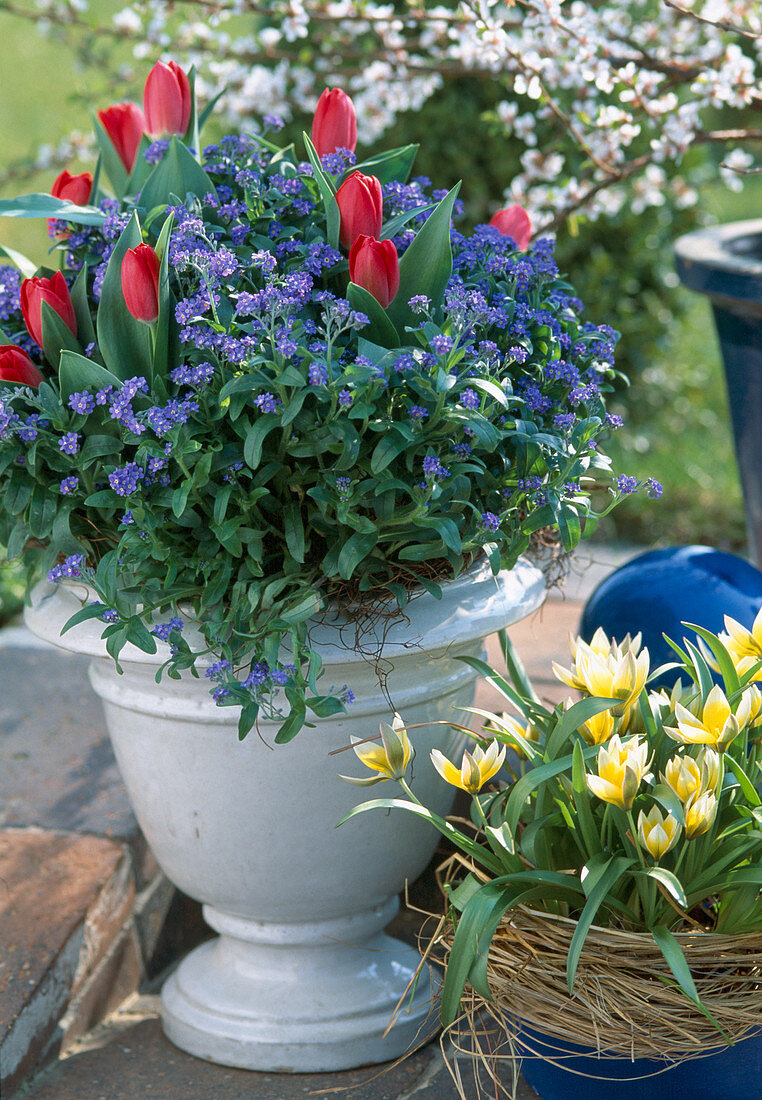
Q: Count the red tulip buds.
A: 10